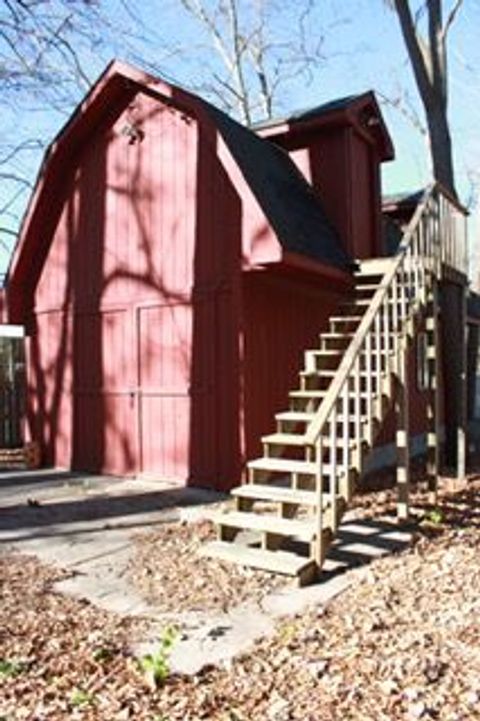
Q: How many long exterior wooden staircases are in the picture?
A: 1